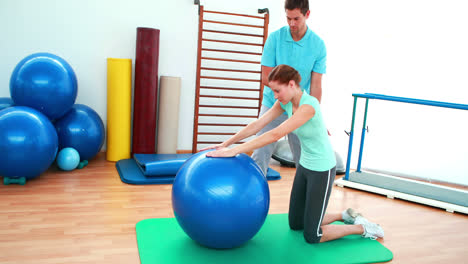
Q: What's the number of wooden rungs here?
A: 15